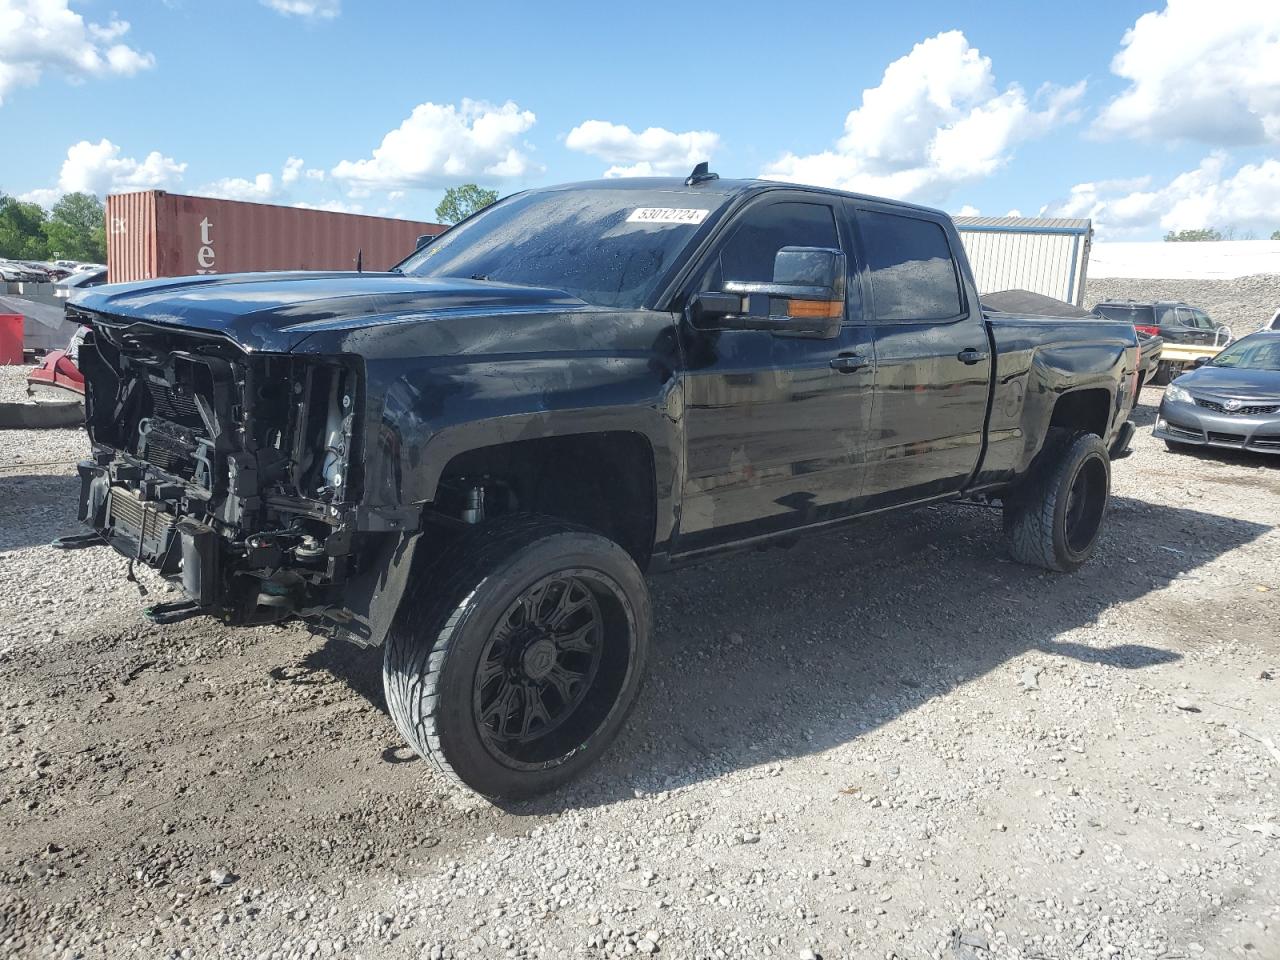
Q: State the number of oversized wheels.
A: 2